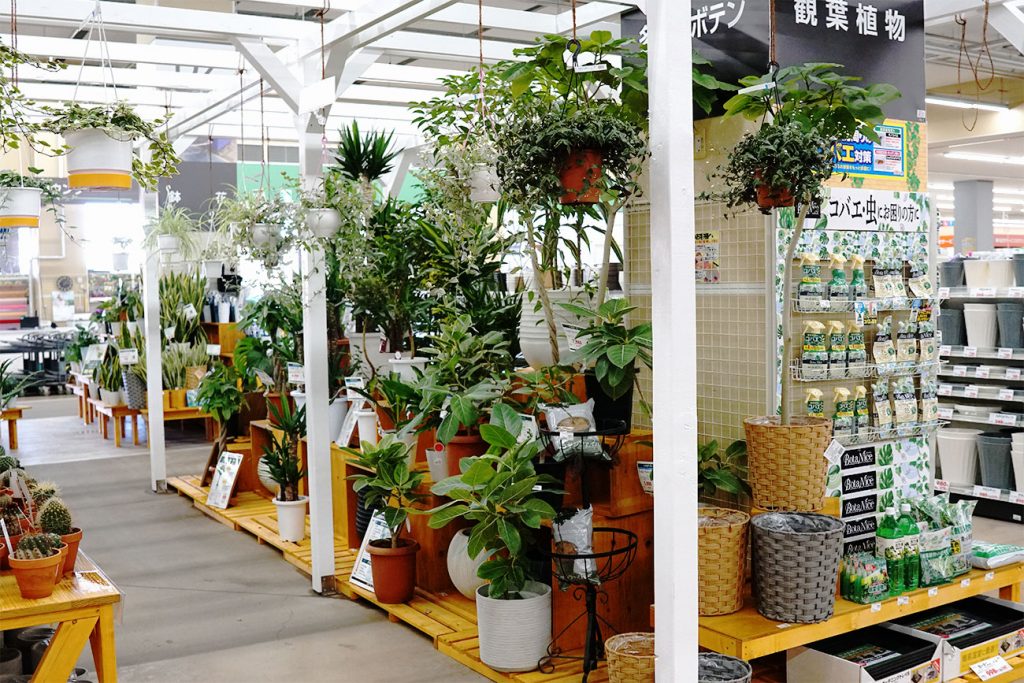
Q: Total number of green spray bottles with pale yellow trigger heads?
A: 9